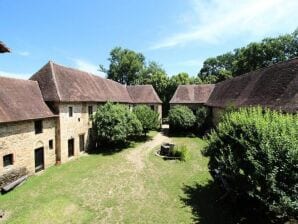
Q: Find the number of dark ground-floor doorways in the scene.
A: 3